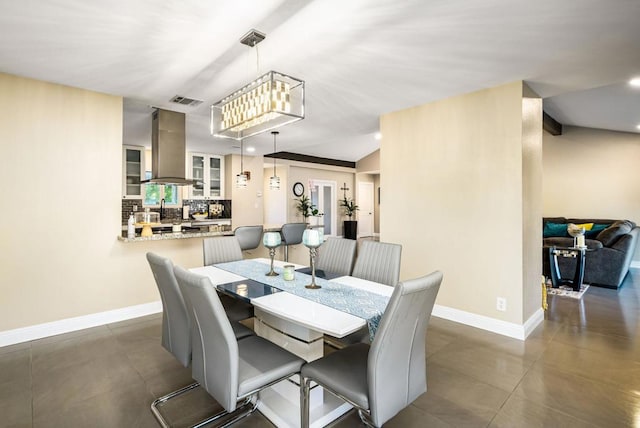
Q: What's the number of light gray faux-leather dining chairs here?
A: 6